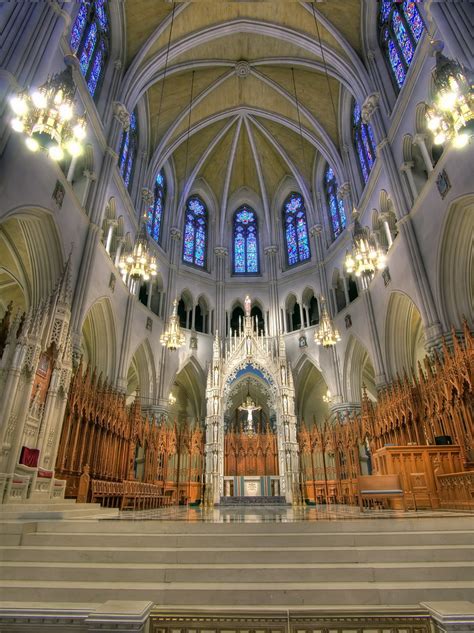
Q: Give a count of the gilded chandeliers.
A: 6